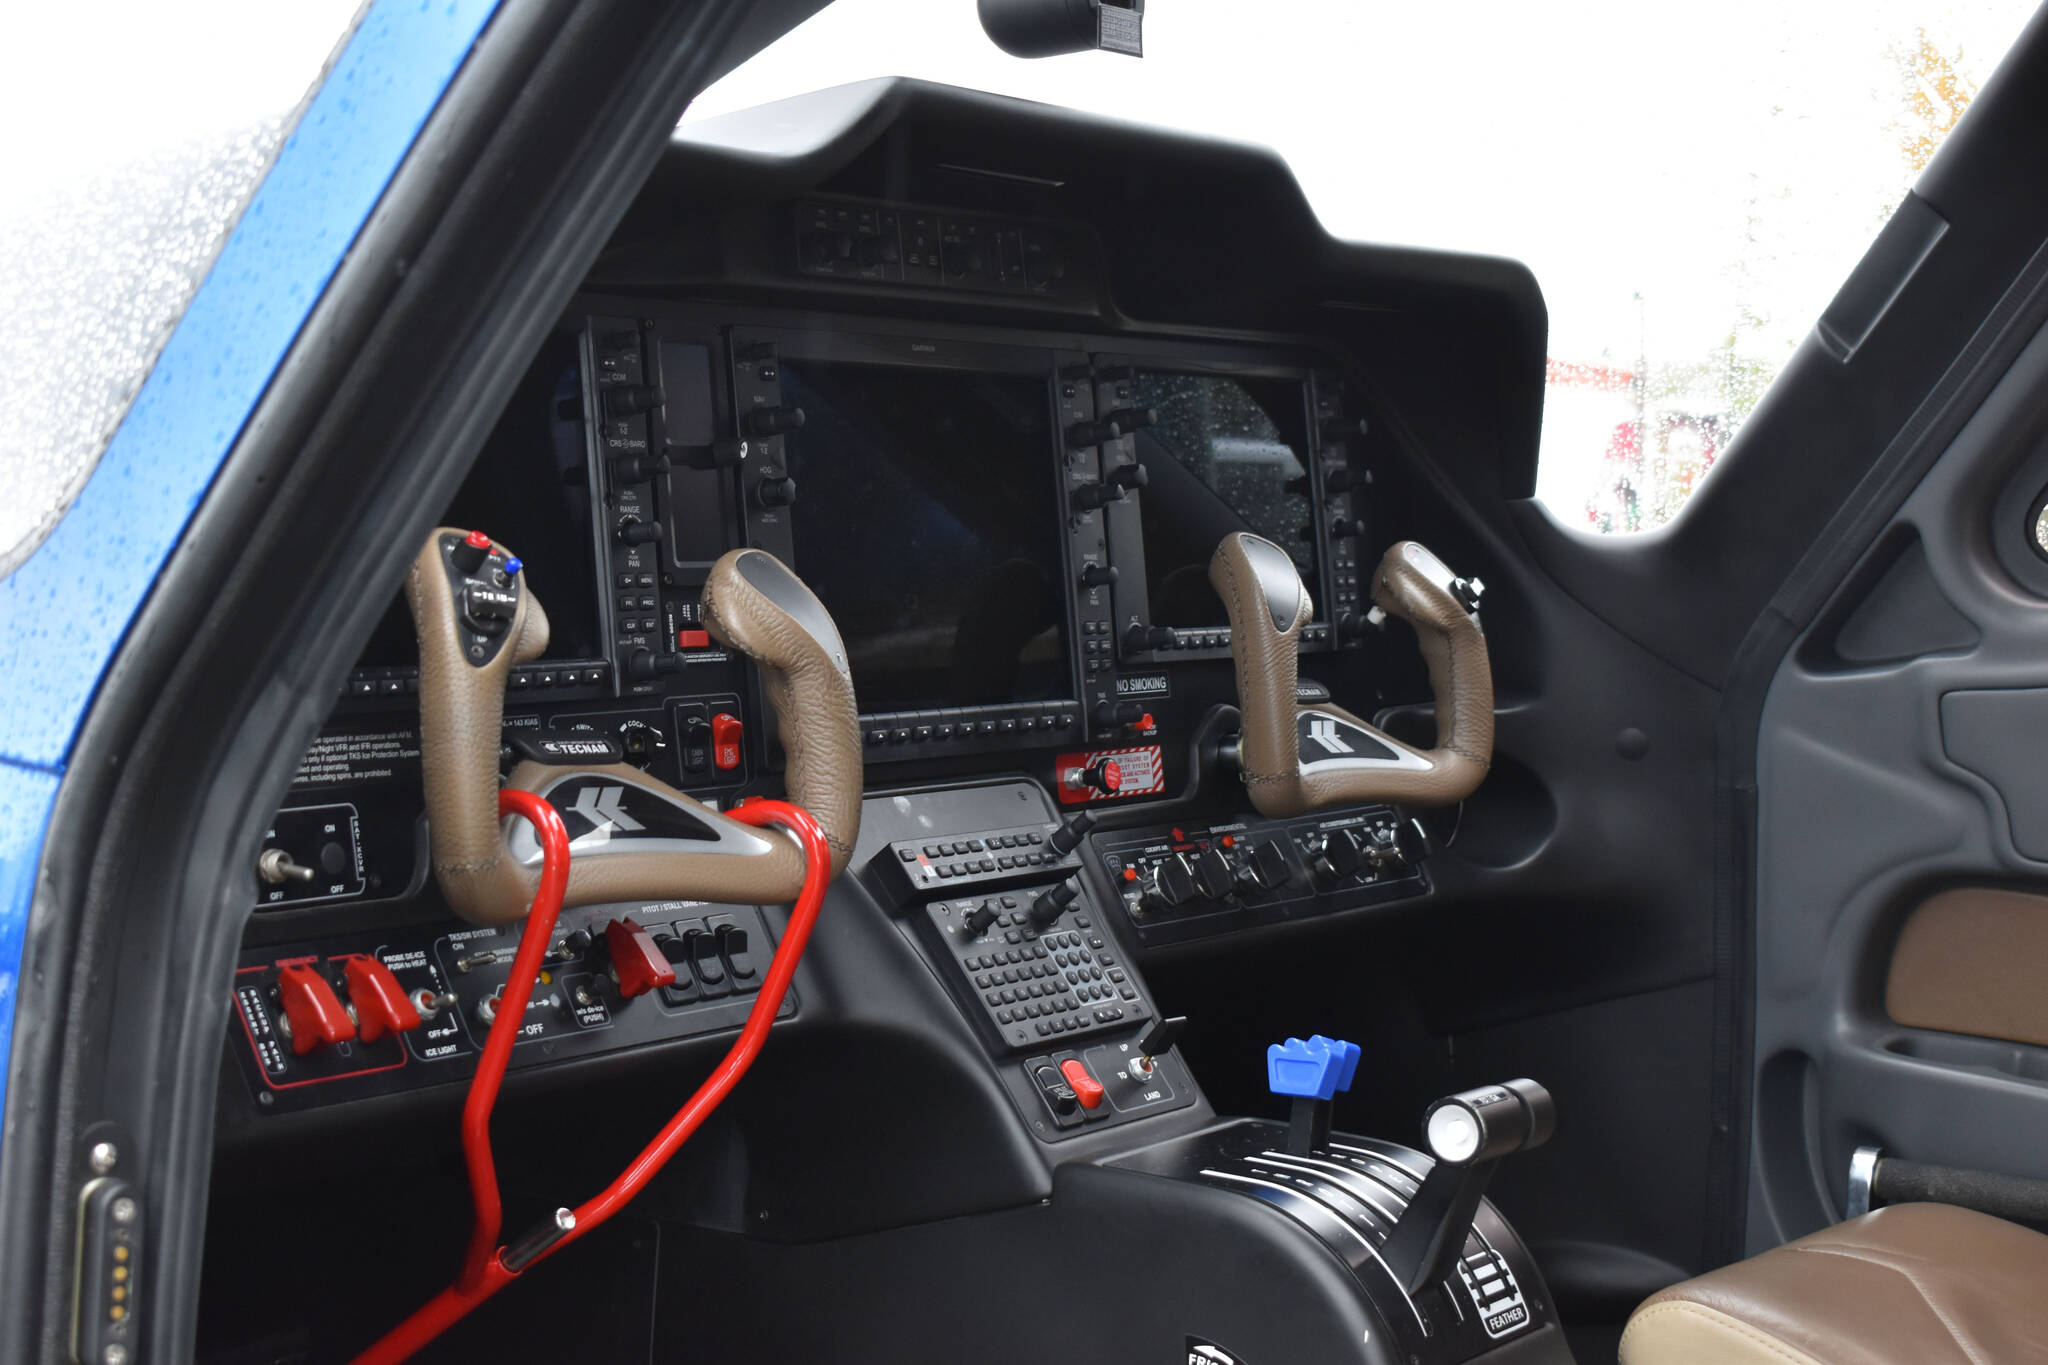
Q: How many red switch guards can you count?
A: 3